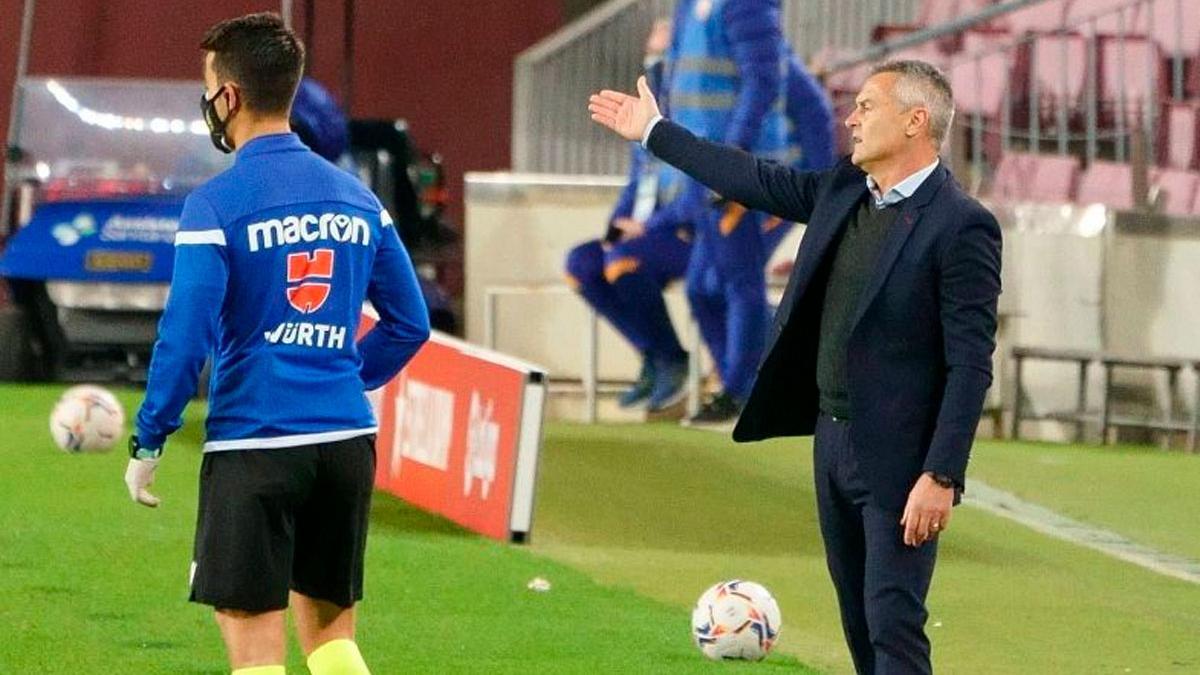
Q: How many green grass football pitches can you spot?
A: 1